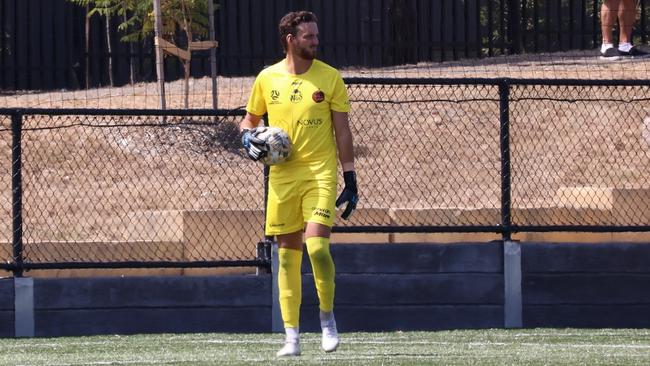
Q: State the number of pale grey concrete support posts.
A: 3